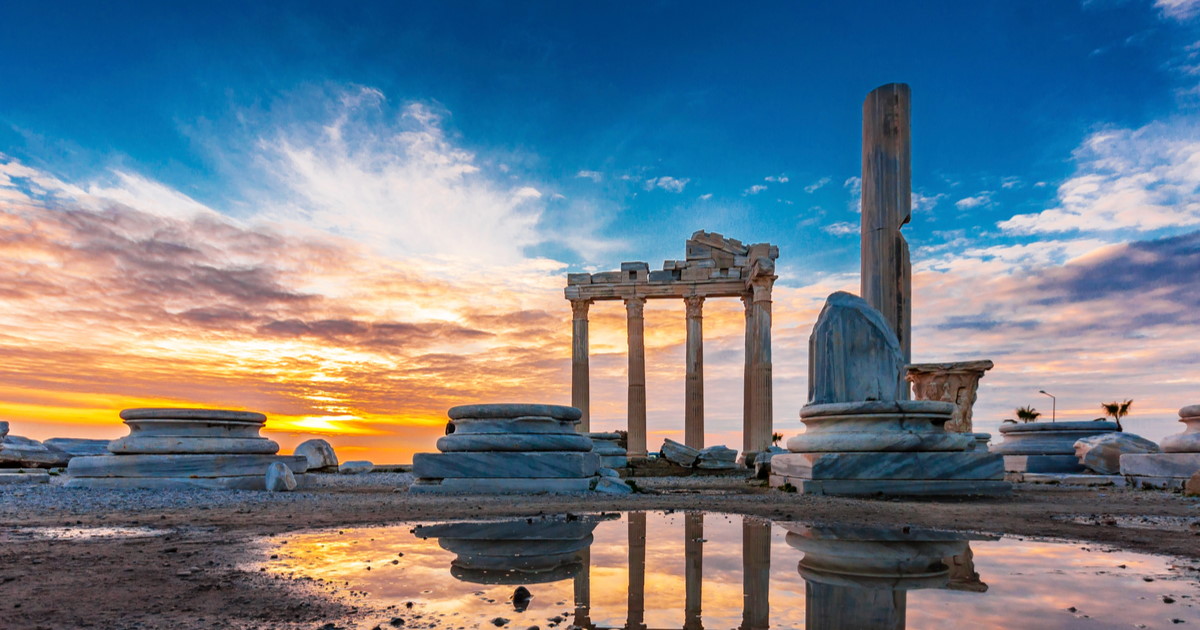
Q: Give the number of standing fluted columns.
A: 5